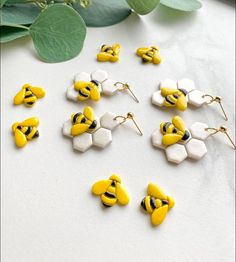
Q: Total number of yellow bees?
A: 10